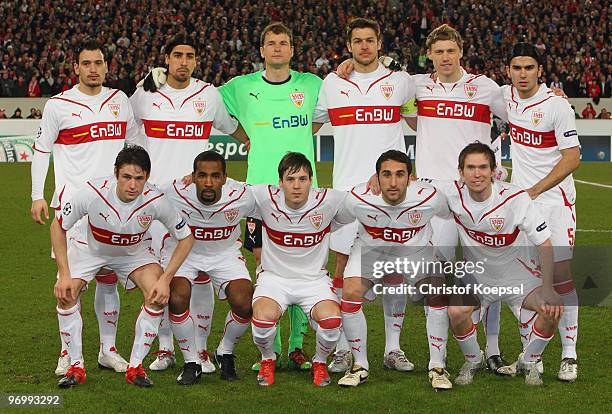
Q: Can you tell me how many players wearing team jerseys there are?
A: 11